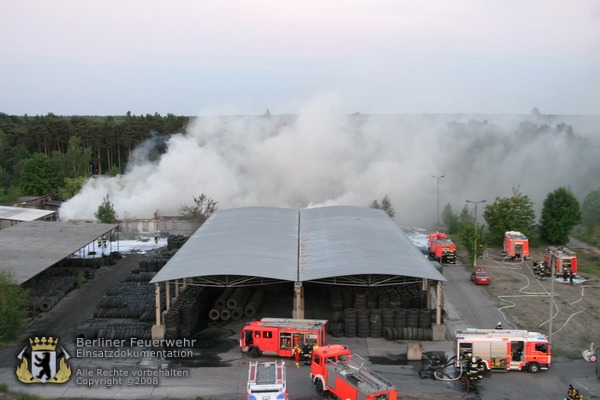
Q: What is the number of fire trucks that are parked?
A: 7